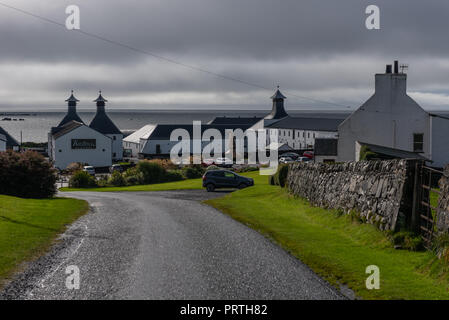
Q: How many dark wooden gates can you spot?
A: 1